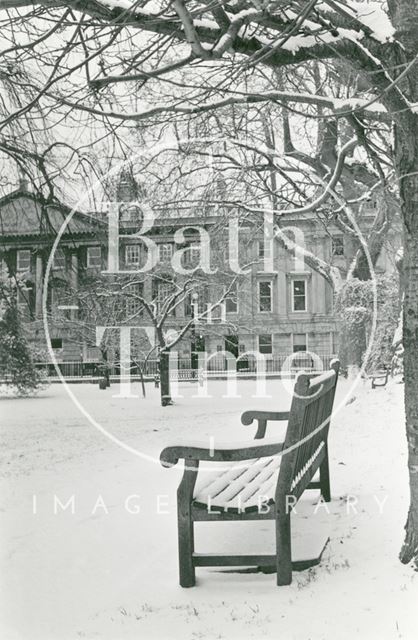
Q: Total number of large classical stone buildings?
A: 1